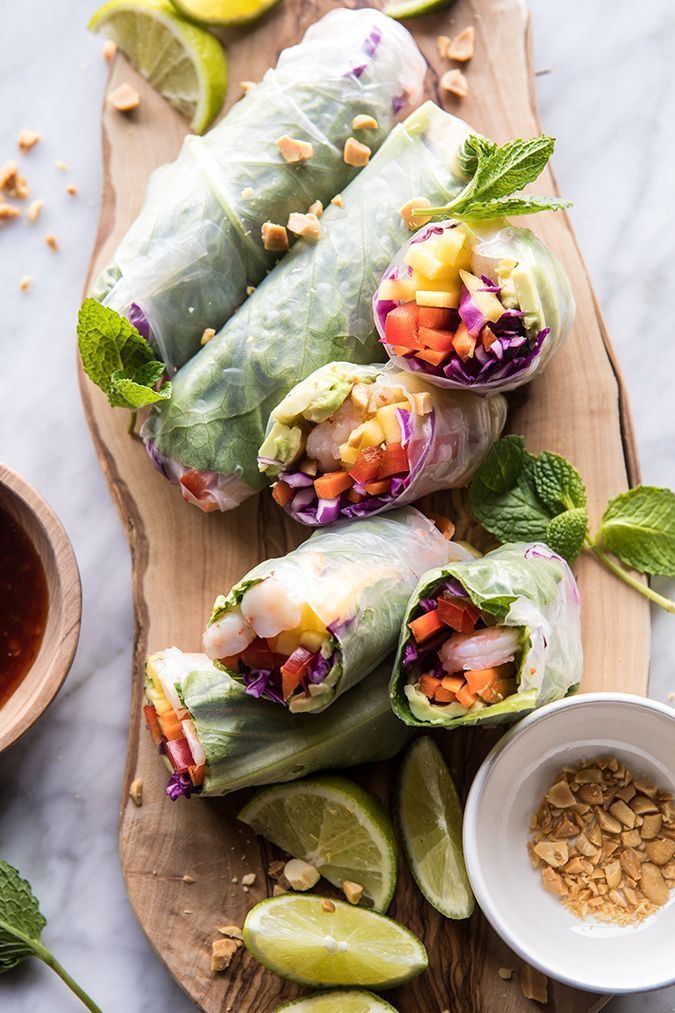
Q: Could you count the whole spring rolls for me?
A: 2